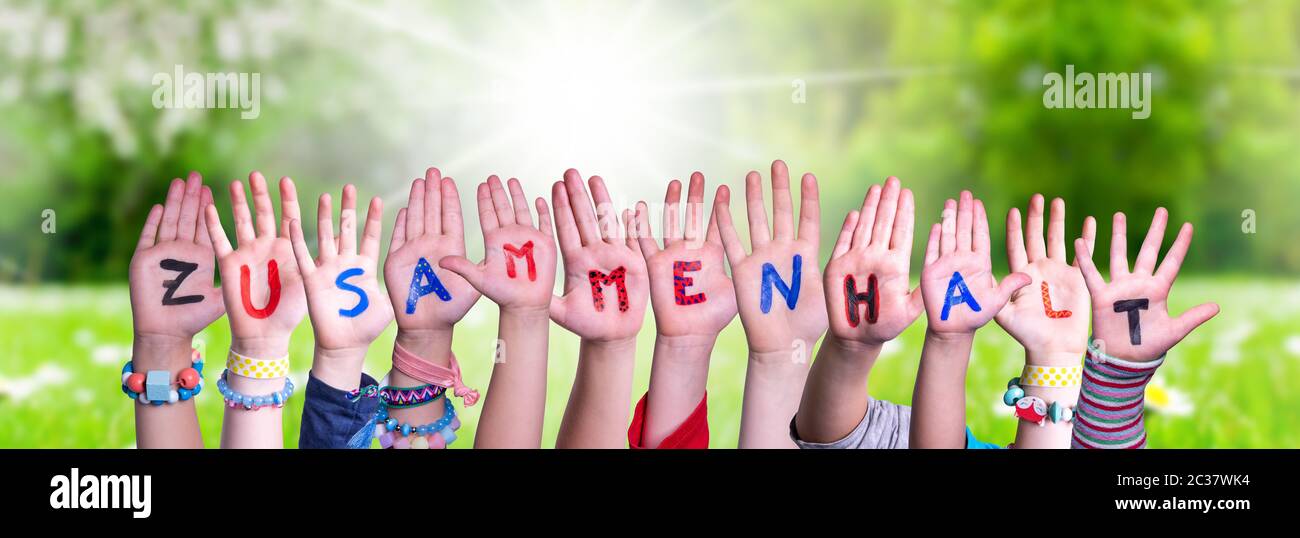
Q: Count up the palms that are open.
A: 12